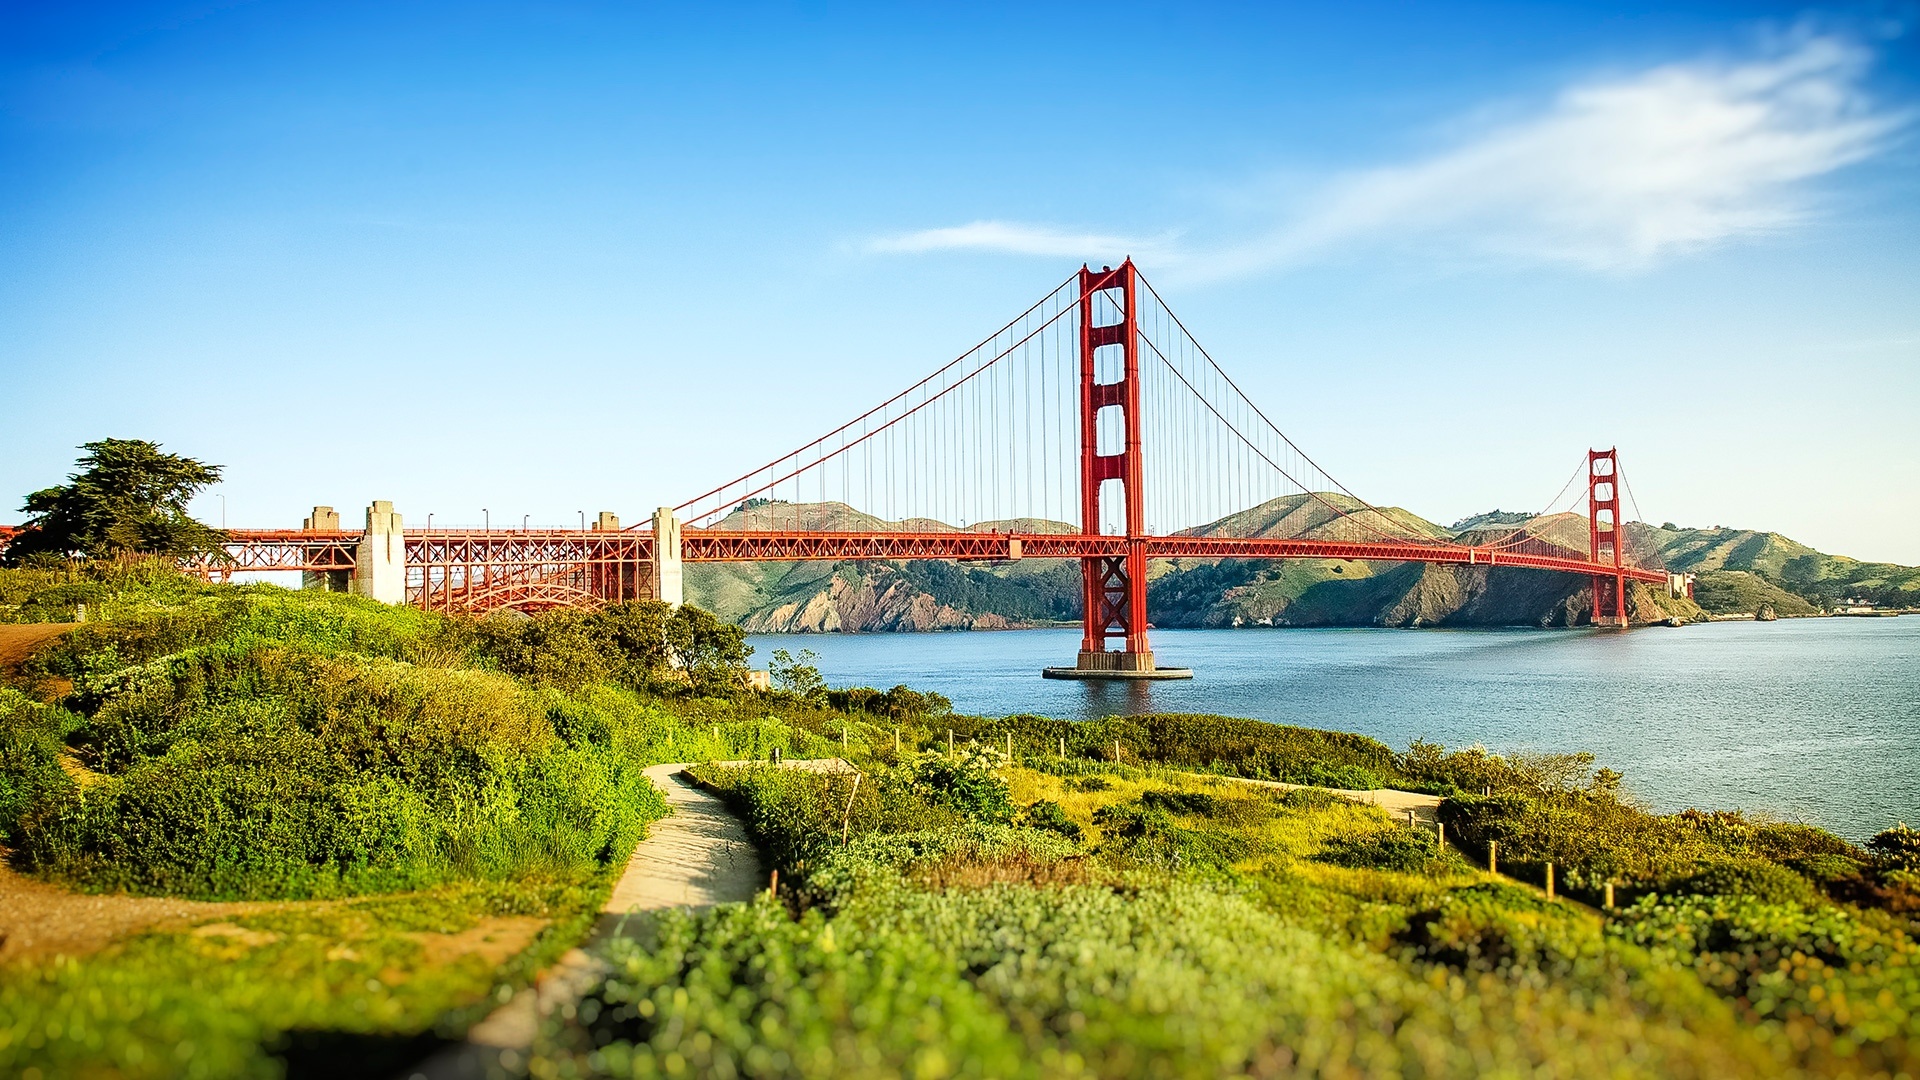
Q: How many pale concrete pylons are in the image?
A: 4